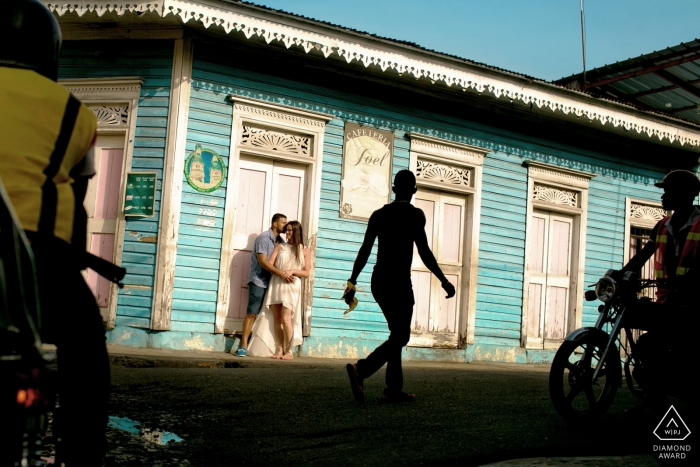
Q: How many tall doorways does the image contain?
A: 5